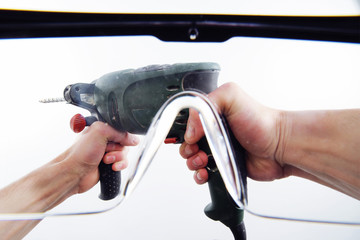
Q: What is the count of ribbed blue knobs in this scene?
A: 0